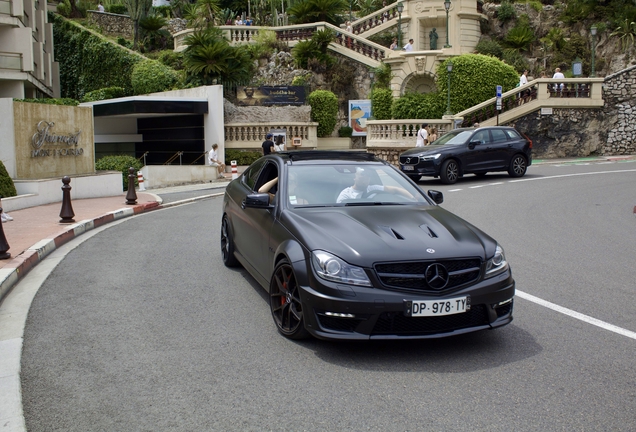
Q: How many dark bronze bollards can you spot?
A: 3